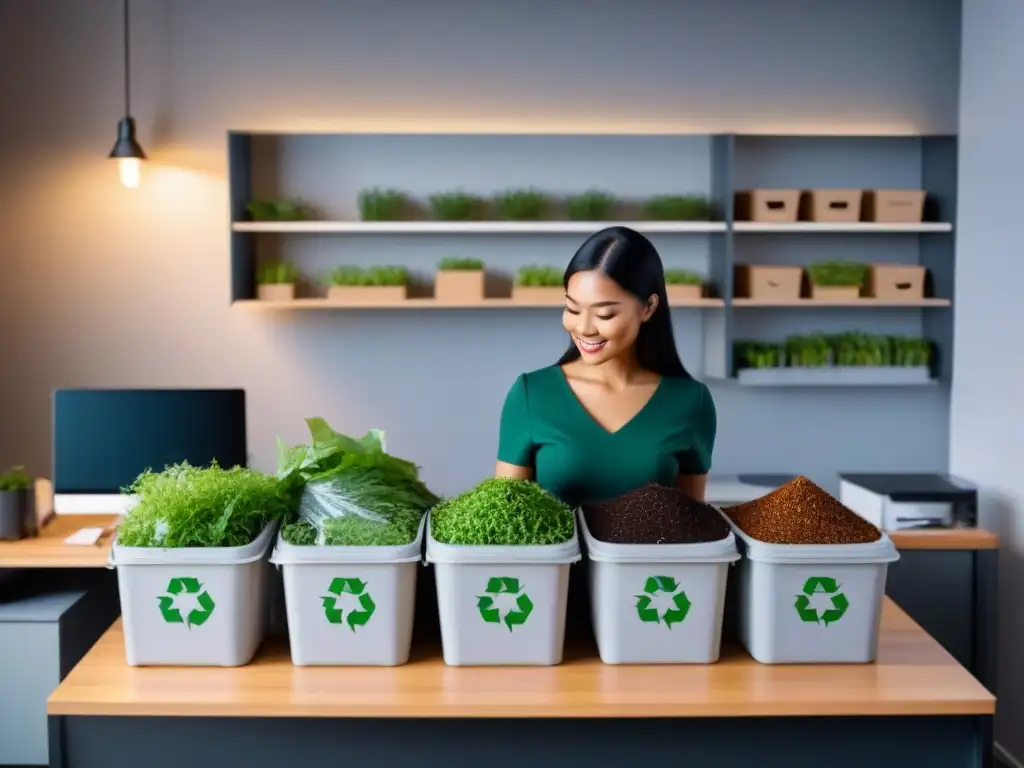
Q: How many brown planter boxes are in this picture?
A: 6